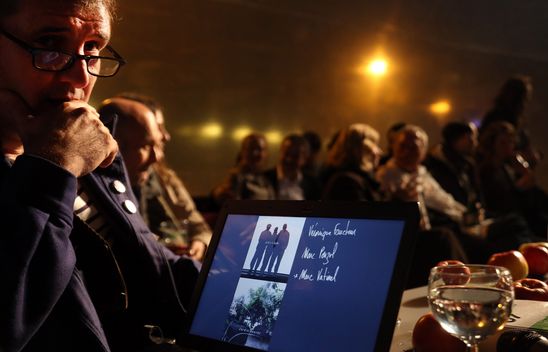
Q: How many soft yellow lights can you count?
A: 5